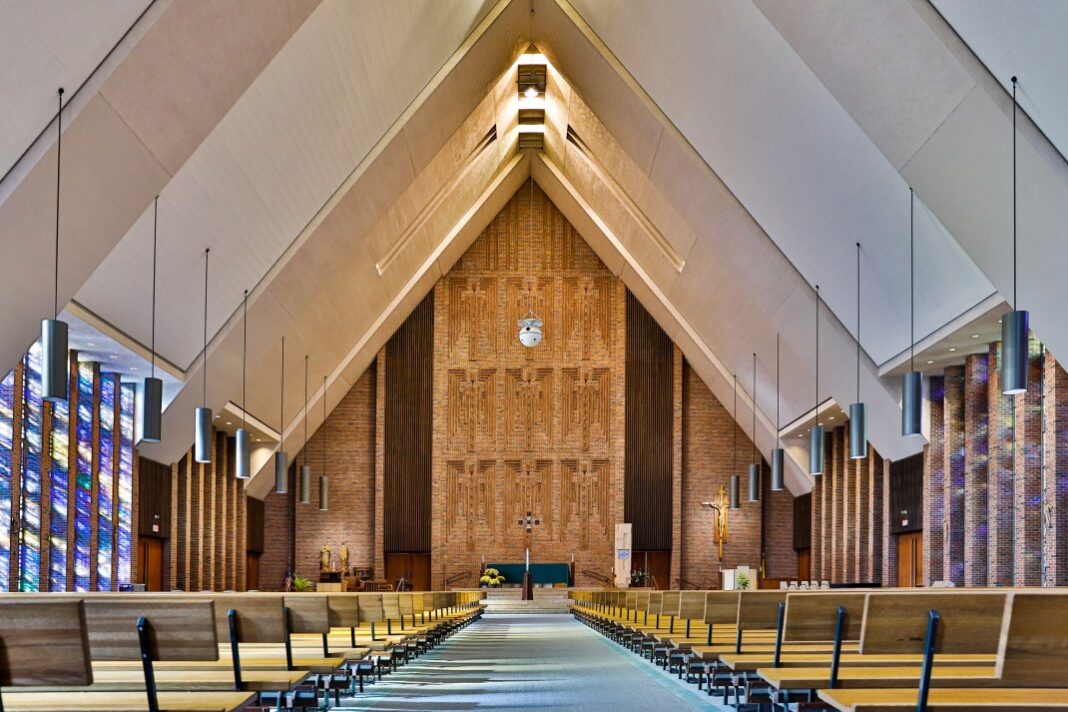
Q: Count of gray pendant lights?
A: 14